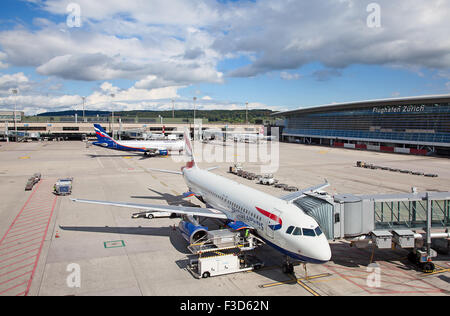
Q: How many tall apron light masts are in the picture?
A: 6